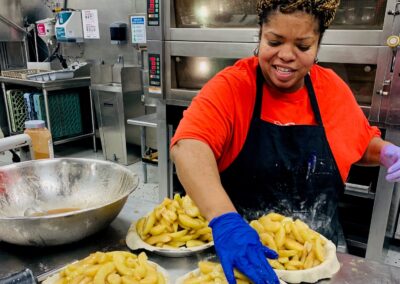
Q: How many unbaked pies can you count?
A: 4